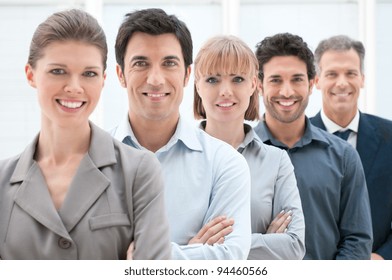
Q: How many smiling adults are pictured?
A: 5